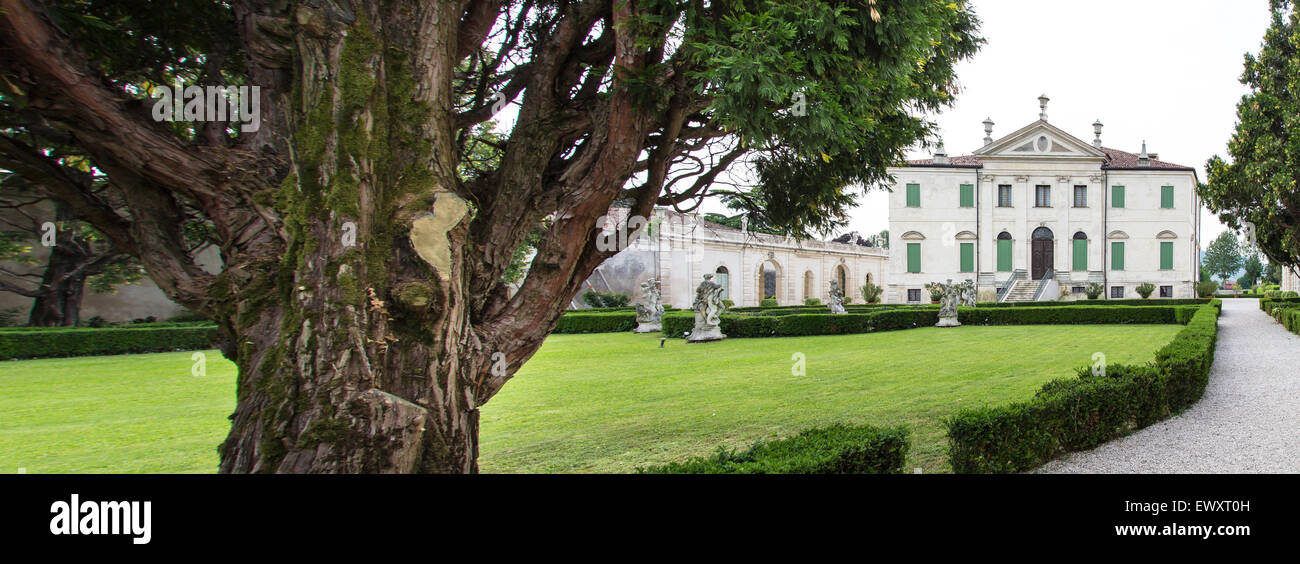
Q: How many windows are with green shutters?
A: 10